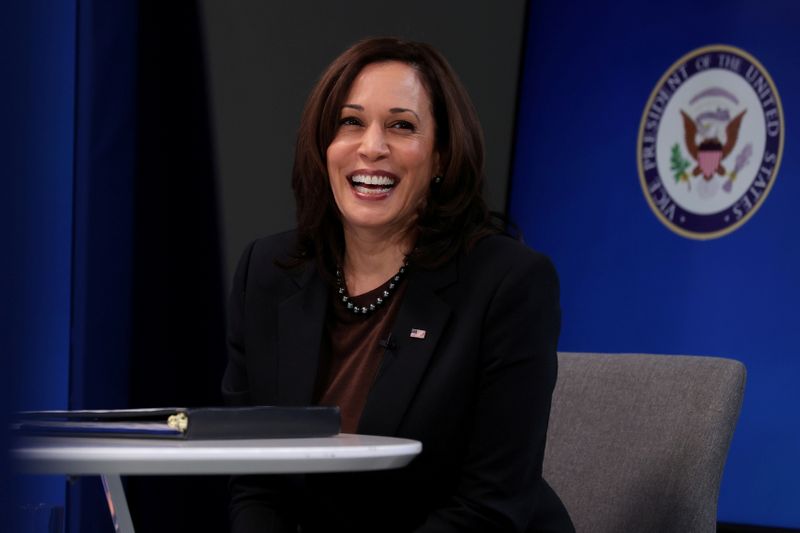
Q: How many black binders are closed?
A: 1